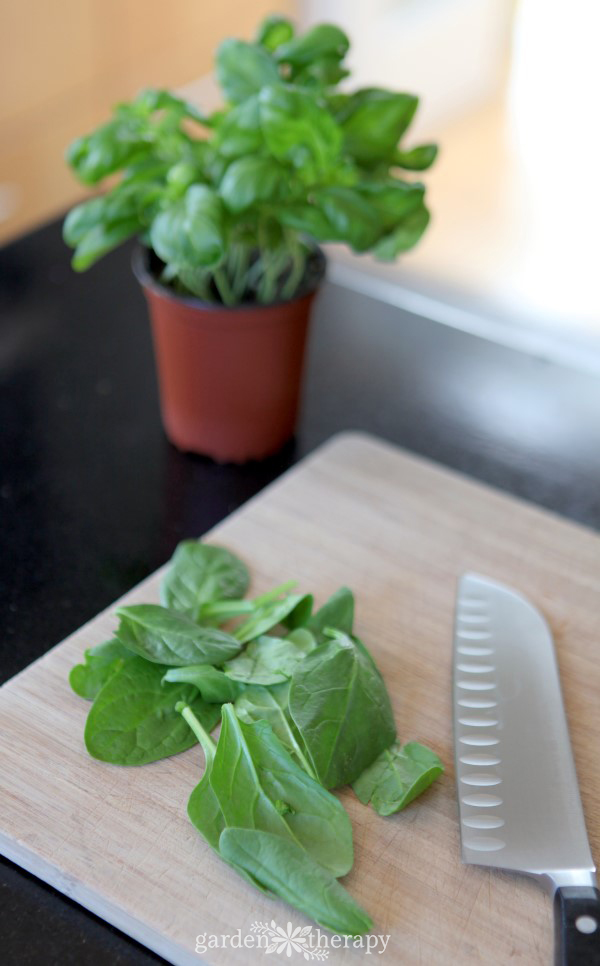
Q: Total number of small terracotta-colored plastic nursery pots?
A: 1